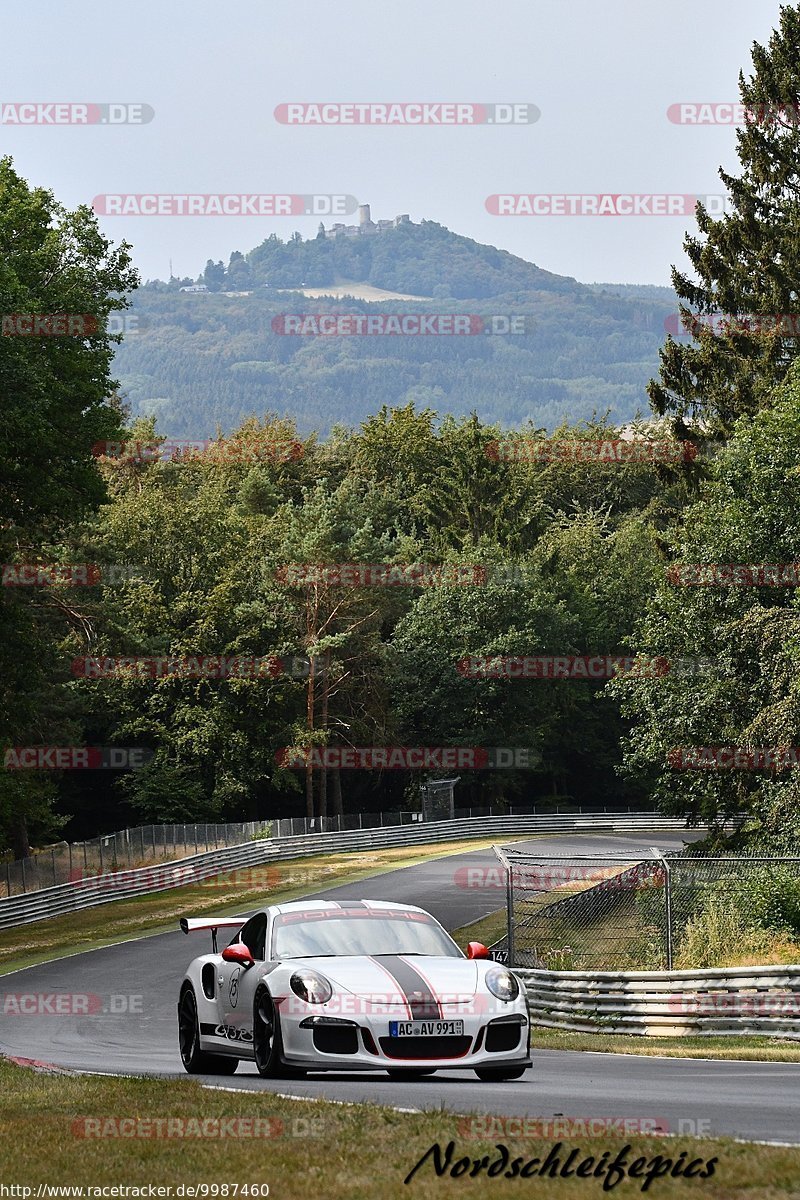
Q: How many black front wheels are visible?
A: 2